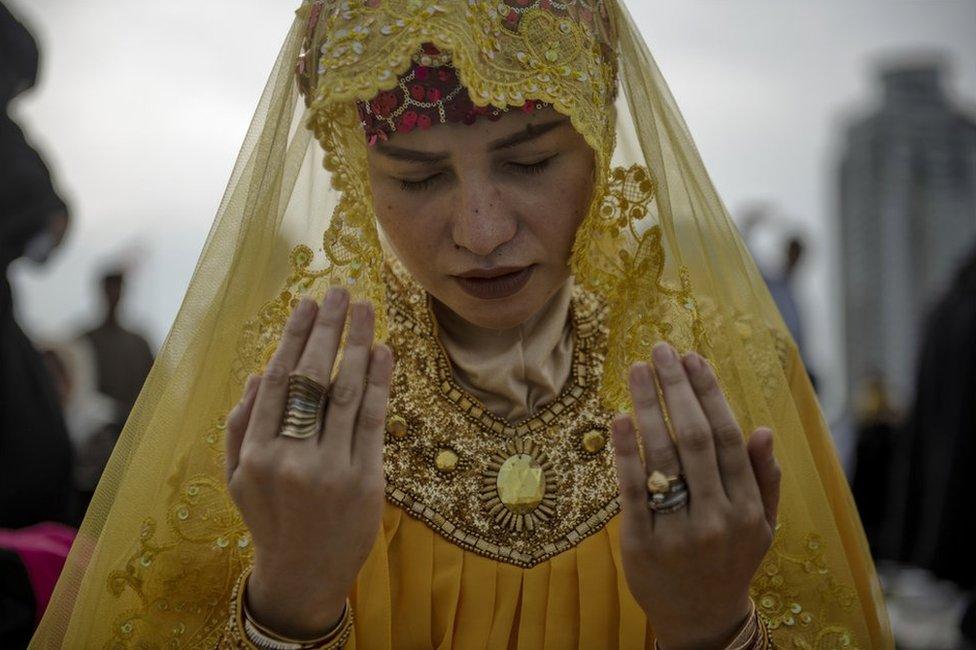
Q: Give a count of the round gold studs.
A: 3